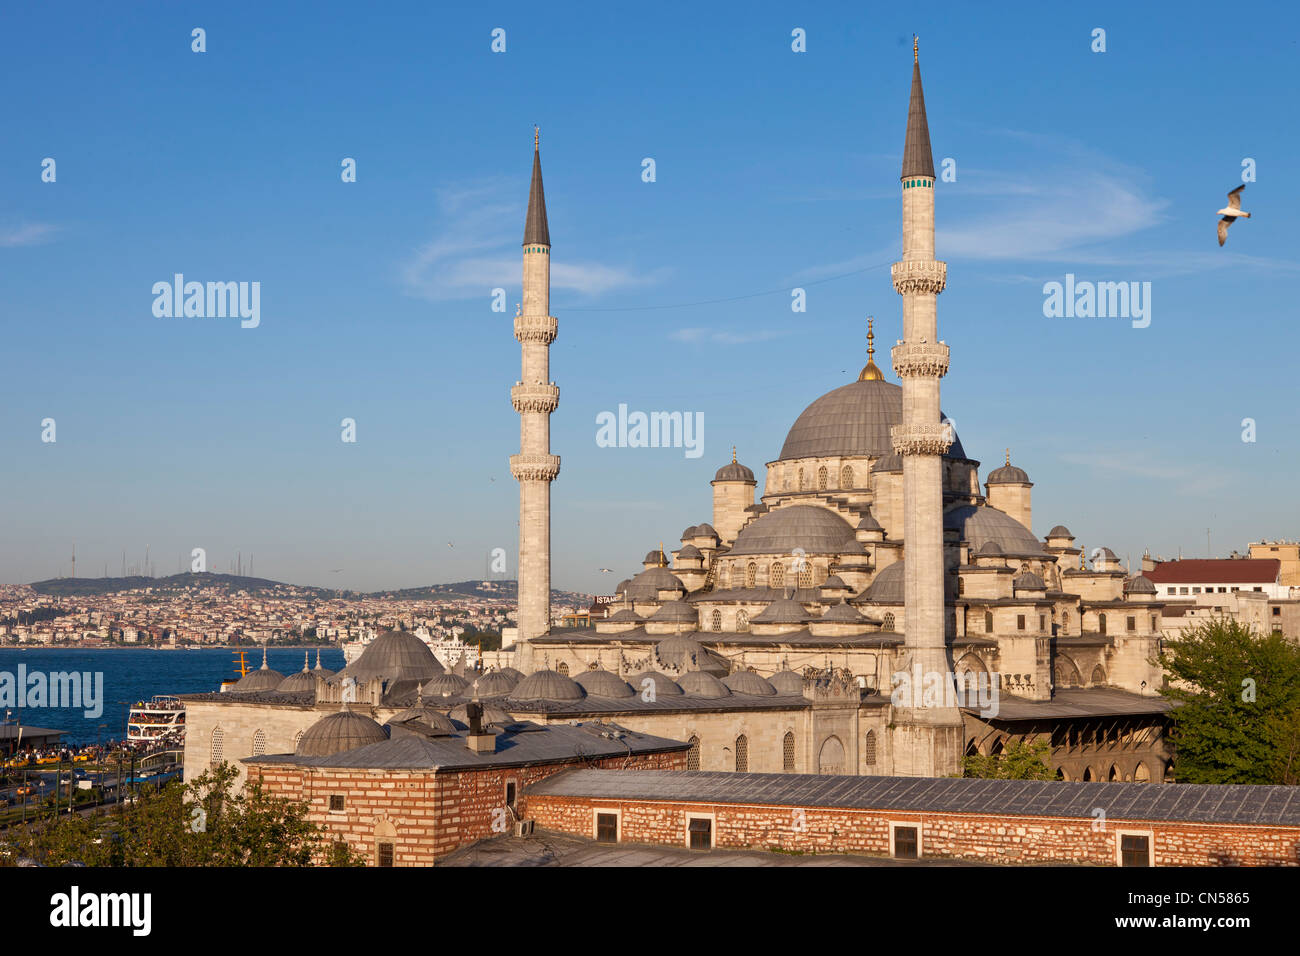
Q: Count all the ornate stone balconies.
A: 6